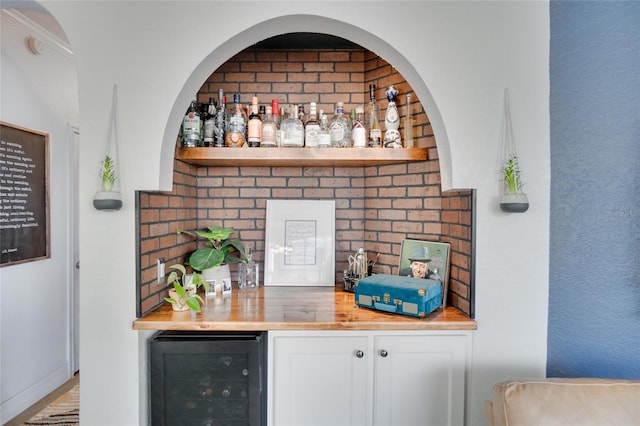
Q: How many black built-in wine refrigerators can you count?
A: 1